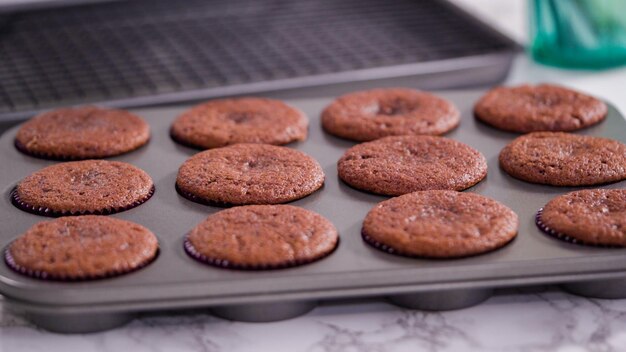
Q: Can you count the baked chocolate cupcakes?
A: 12